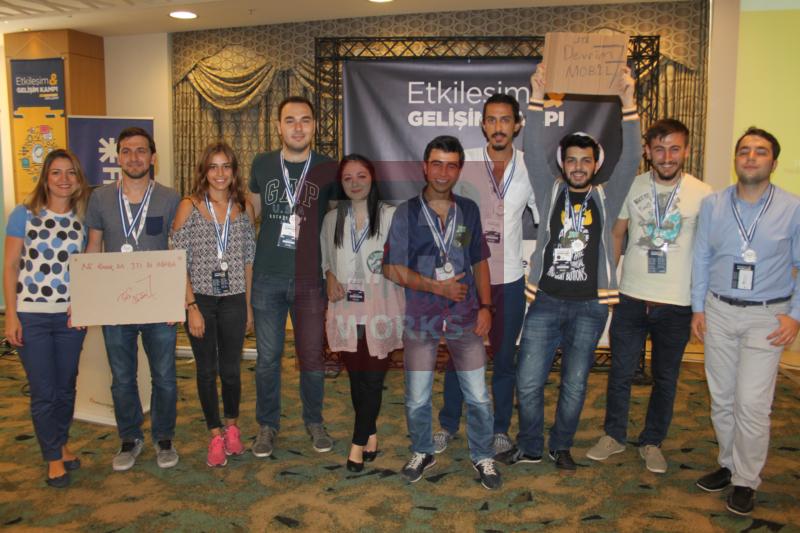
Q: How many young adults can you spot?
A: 10